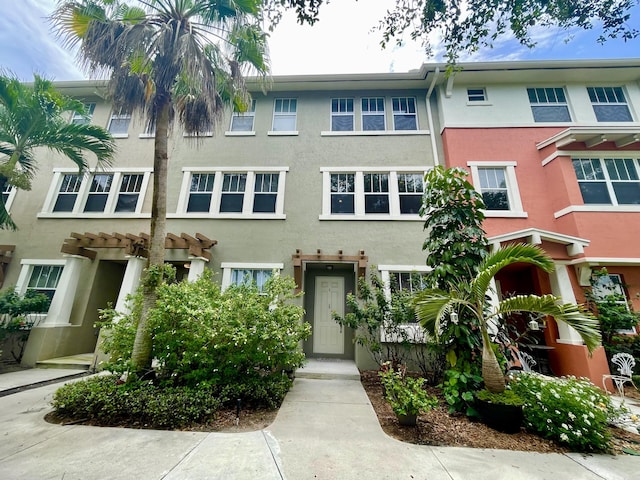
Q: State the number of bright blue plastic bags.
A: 0